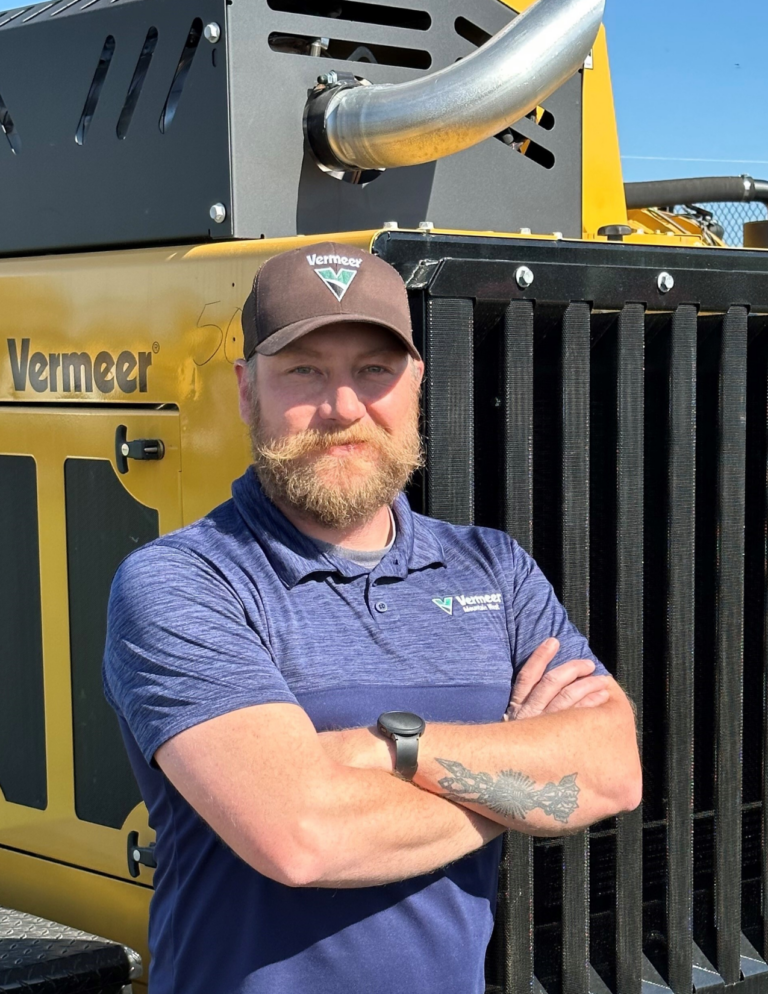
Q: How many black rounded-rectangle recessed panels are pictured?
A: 2